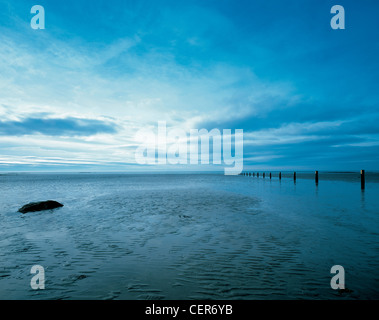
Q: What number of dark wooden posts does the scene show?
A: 11